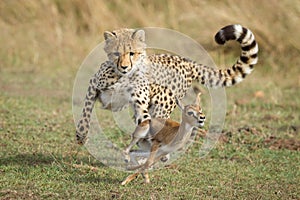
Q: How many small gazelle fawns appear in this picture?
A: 1